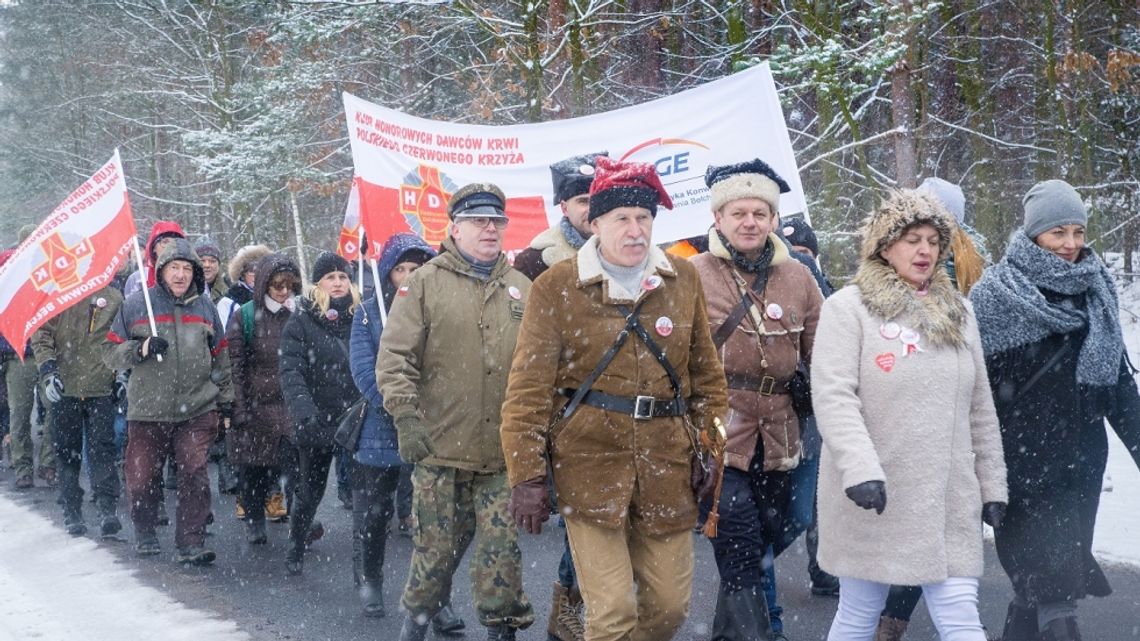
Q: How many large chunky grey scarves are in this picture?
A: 1